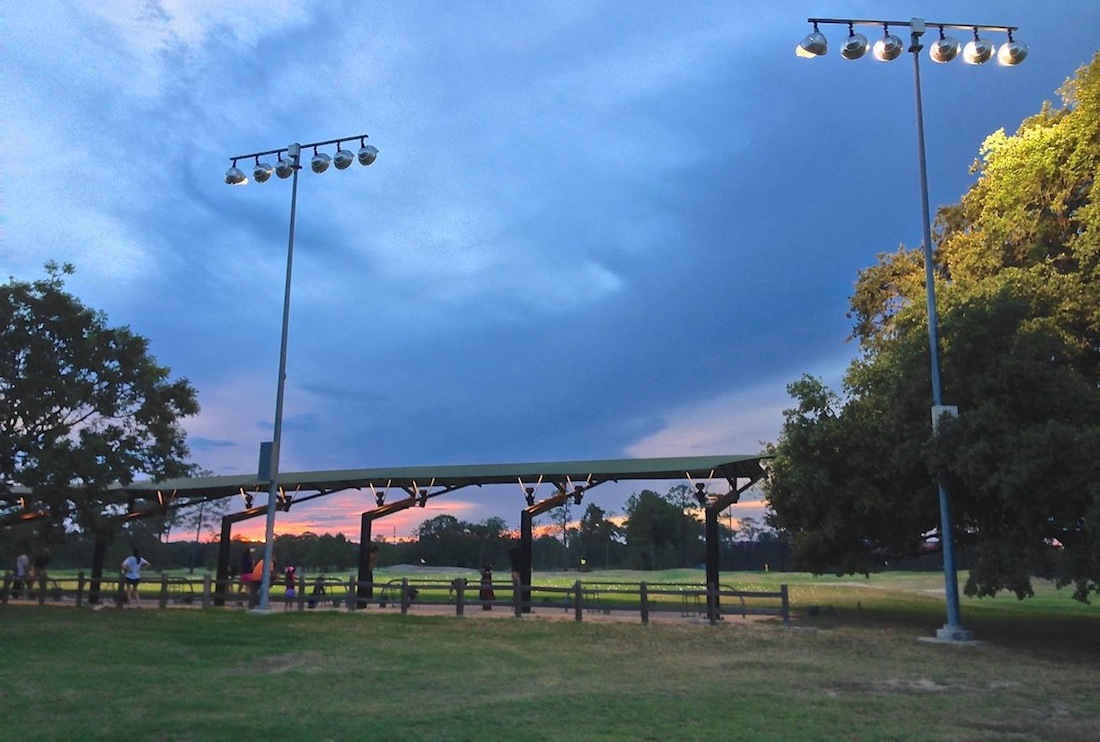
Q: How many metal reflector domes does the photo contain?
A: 12